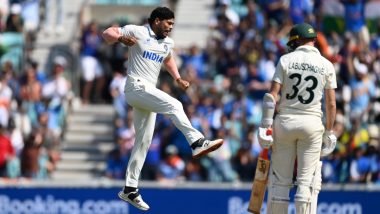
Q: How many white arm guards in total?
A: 1